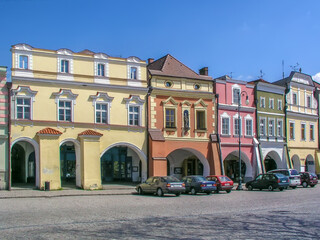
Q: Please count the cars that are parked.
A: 6